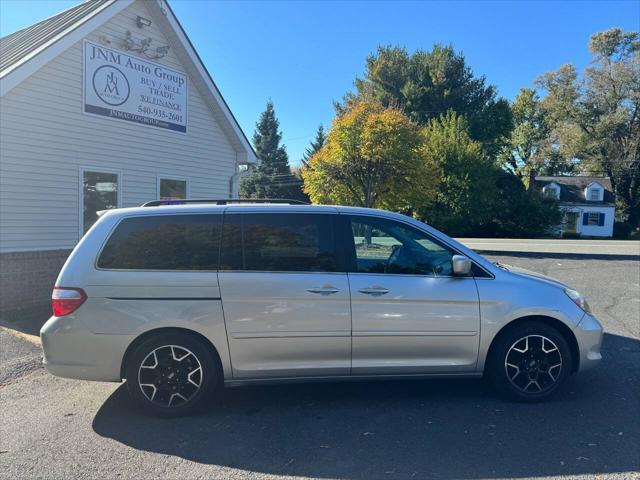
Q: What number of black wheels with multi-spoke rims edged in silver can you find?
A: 2